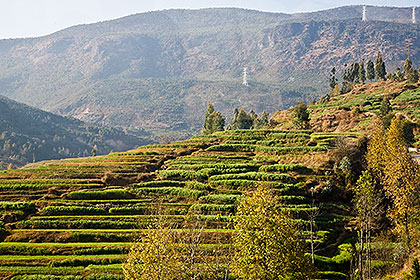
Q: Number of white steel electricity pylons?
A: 3